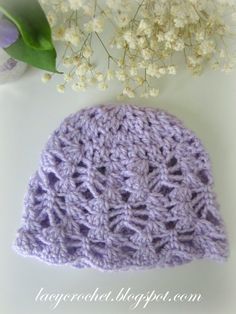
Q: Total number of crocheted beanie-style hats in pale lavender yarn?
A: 1